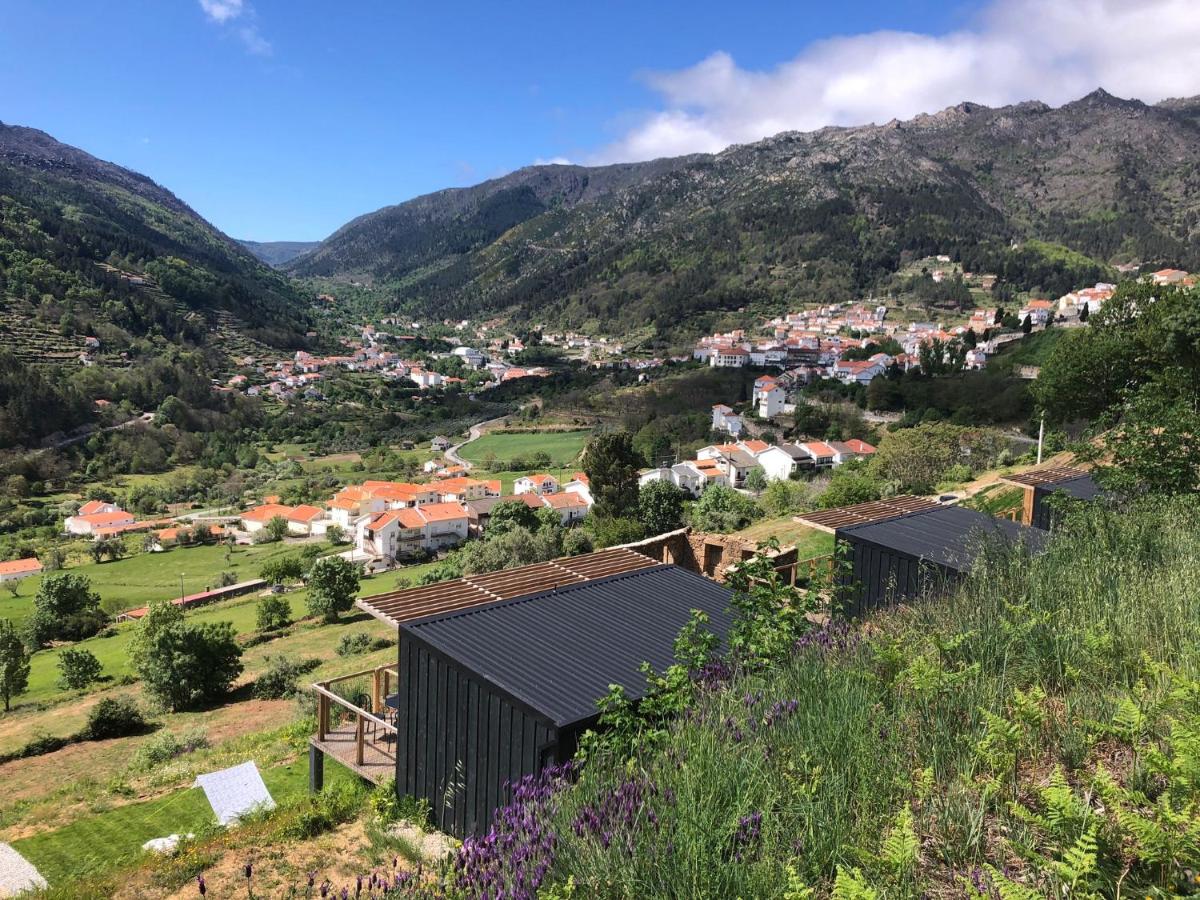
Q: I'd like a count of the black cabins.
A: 3